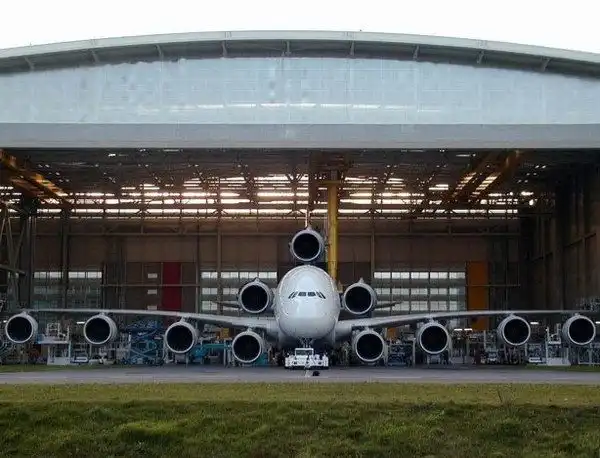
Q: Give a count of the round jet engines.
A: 11